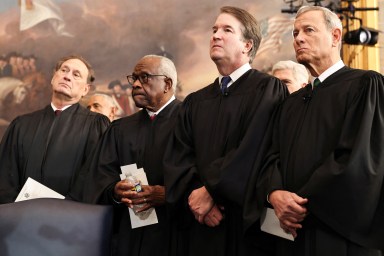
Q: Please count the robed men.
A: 4